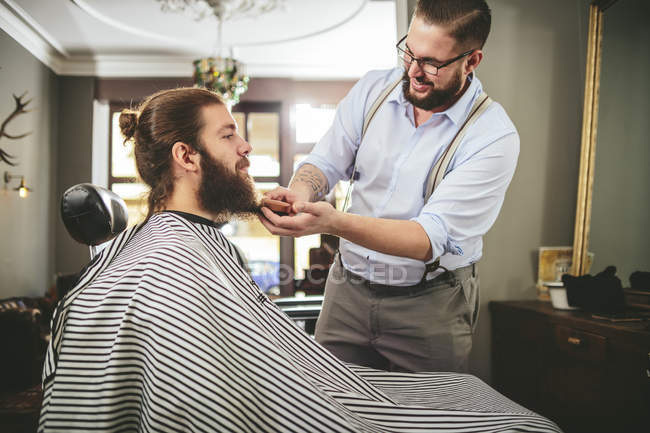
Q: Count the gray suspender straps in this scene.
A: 2